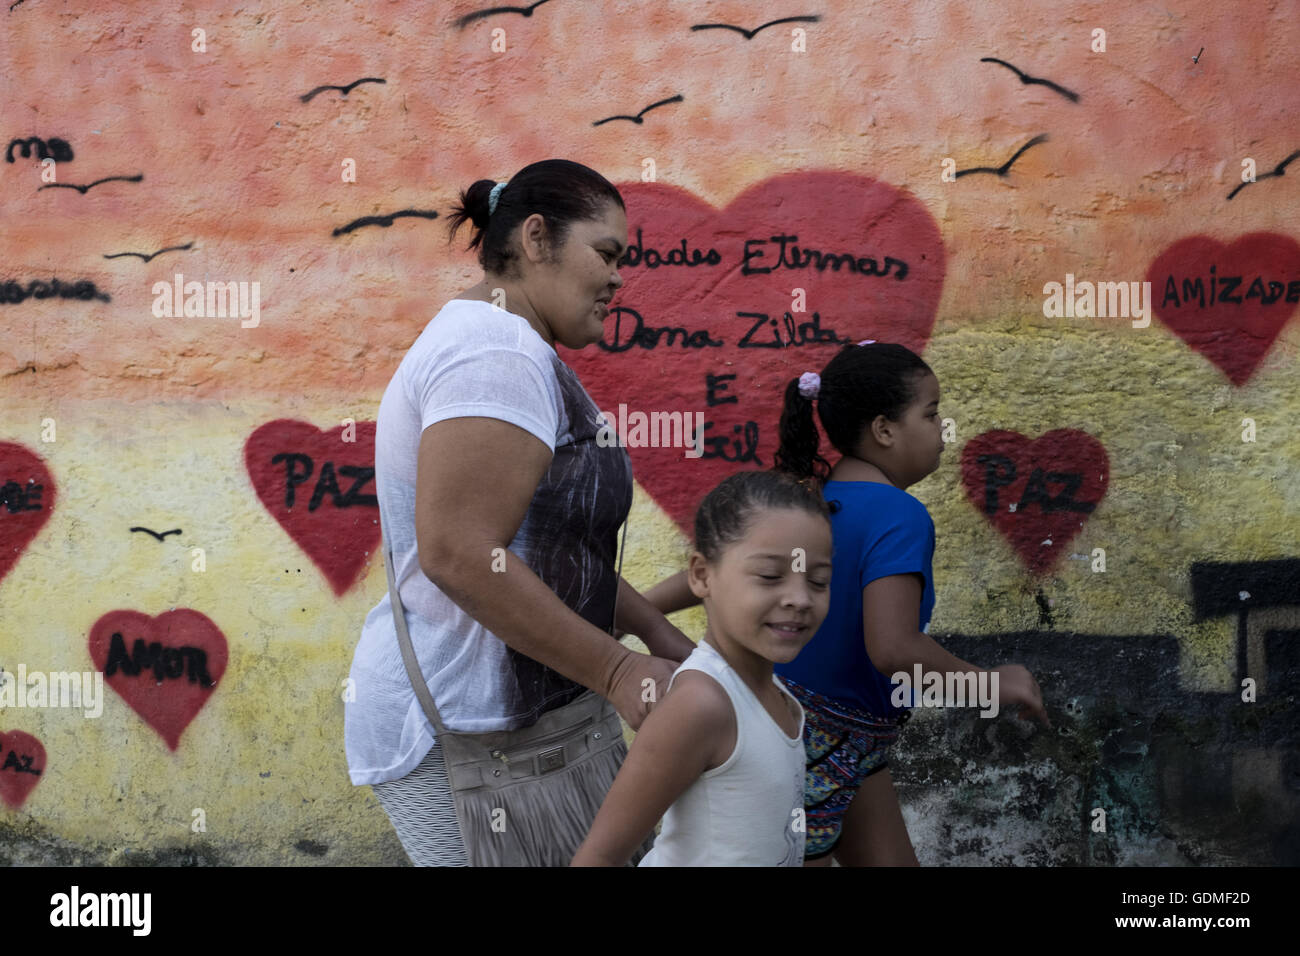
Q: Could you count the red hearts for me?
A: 7